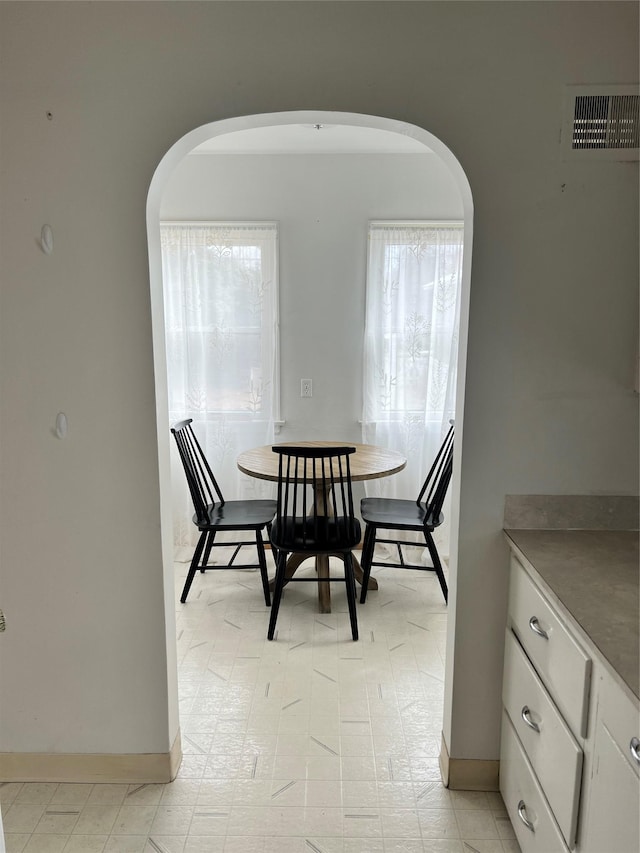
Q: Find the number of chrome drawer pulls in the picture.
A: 4